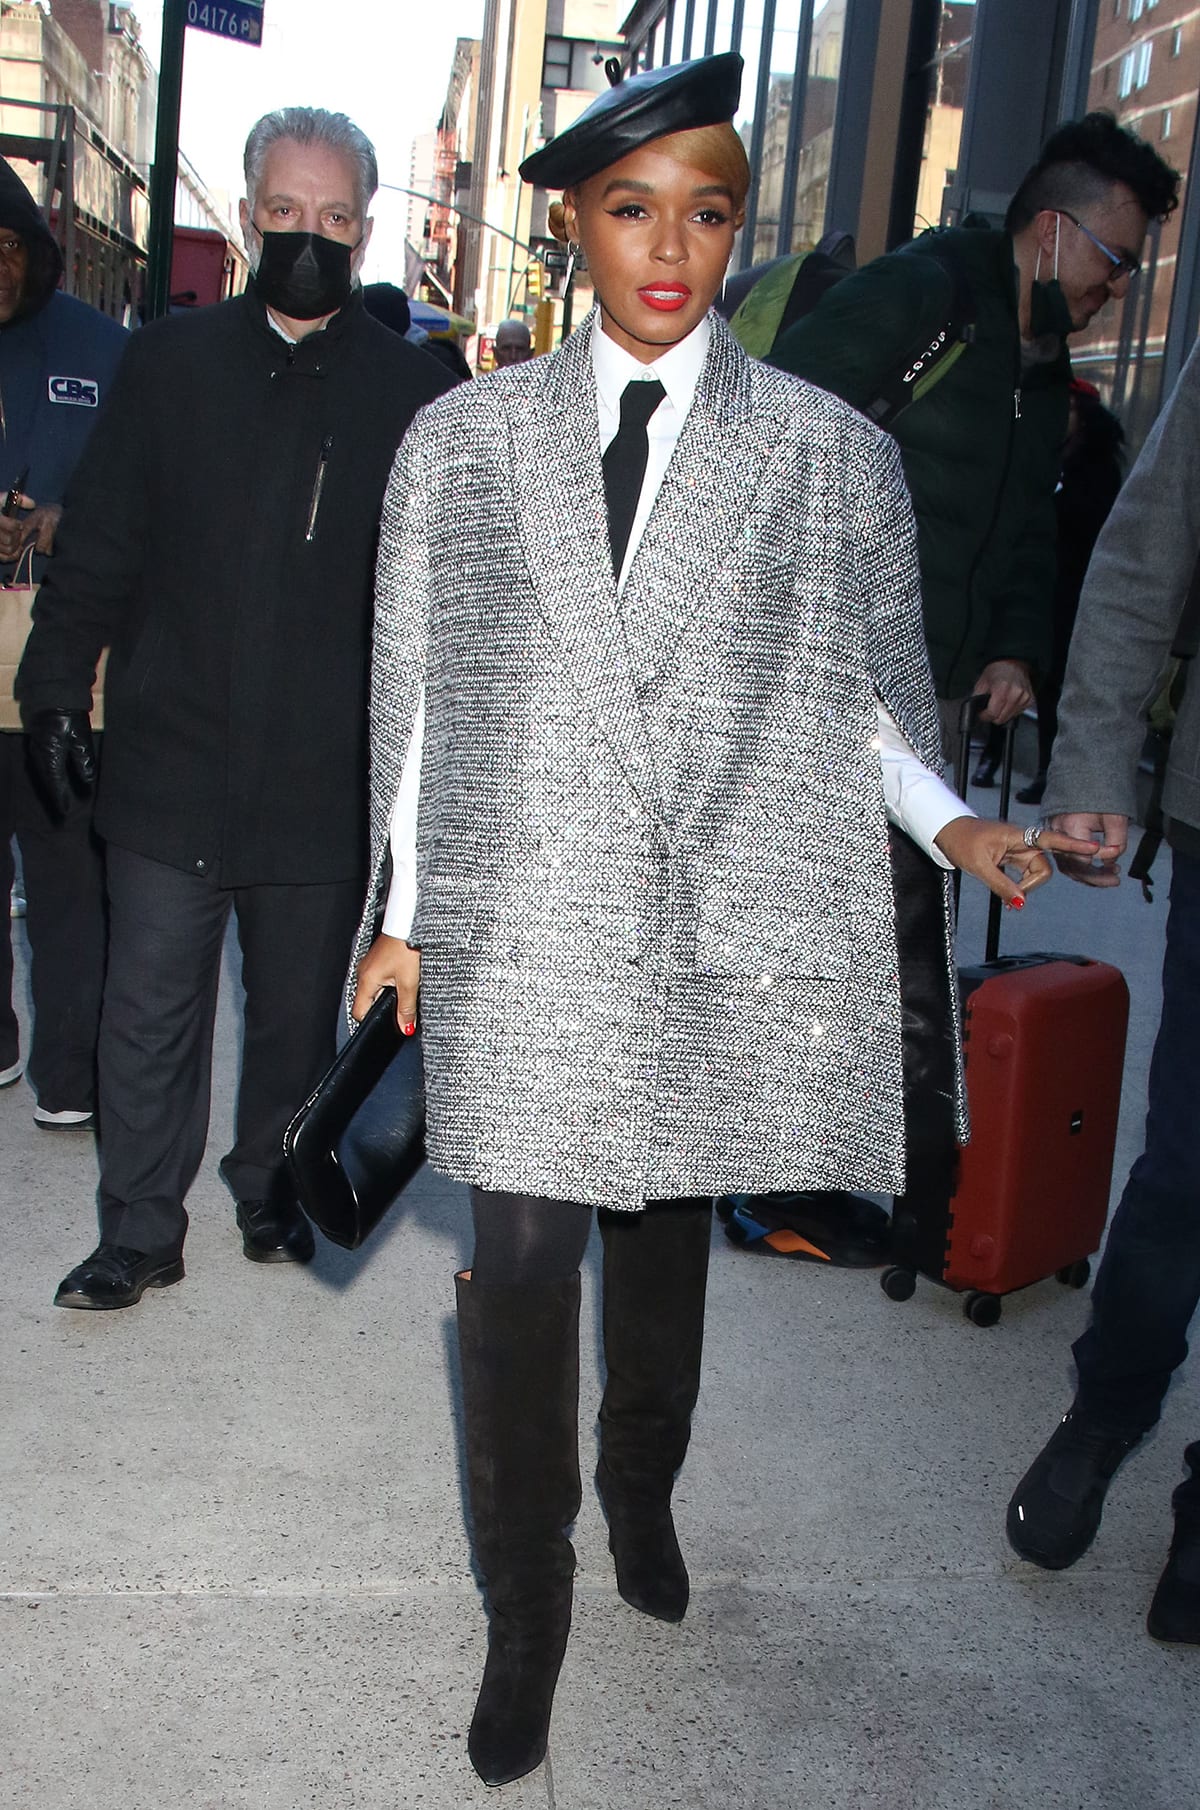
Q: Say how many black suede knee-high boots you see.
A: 2